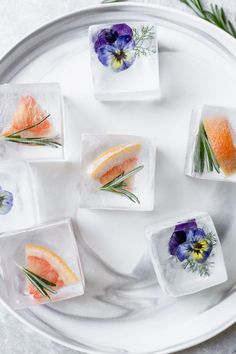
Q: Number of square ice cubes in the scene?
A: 7